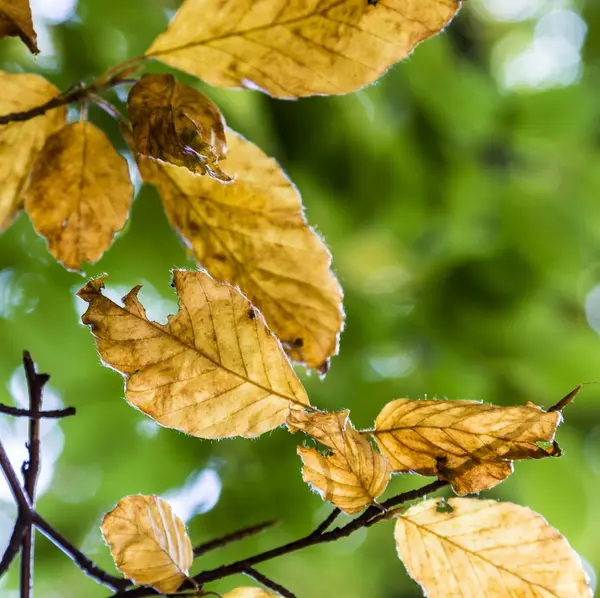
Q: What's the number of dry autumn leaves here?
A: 12